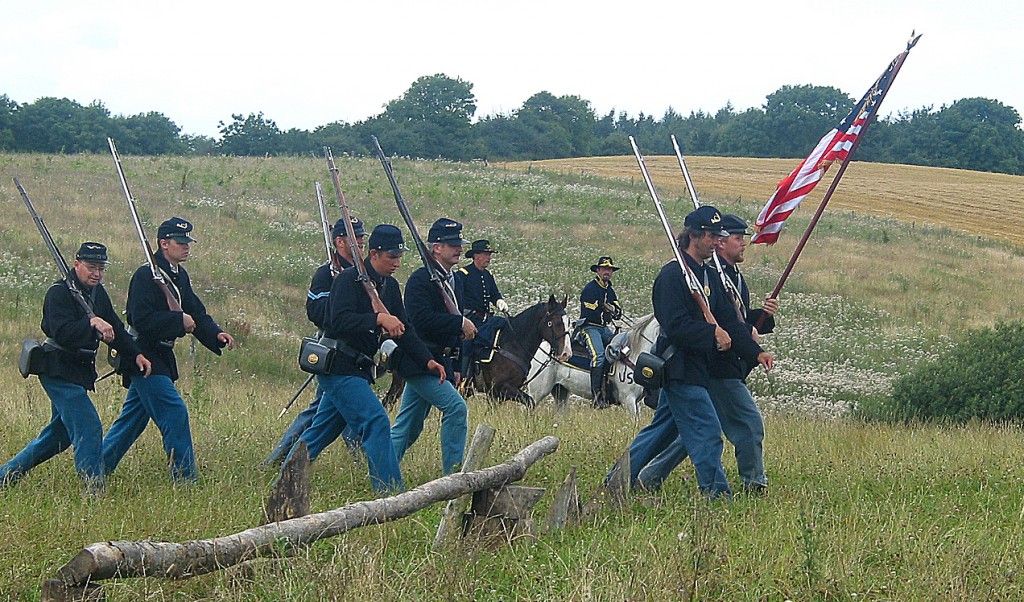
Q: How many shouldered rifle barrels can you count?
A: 7